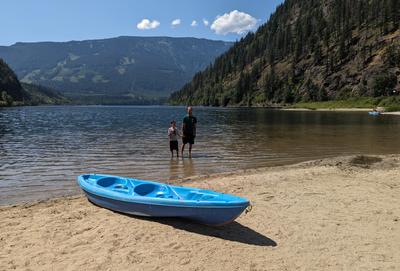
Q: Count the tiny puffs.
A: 3